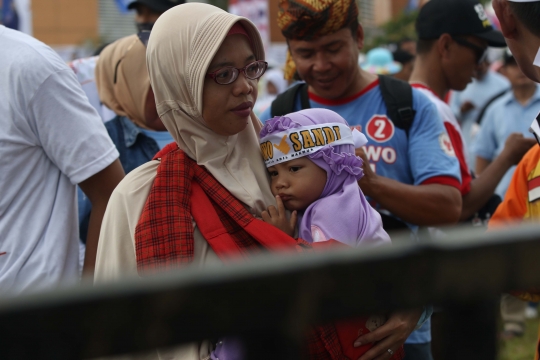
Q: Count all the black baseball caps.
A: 2